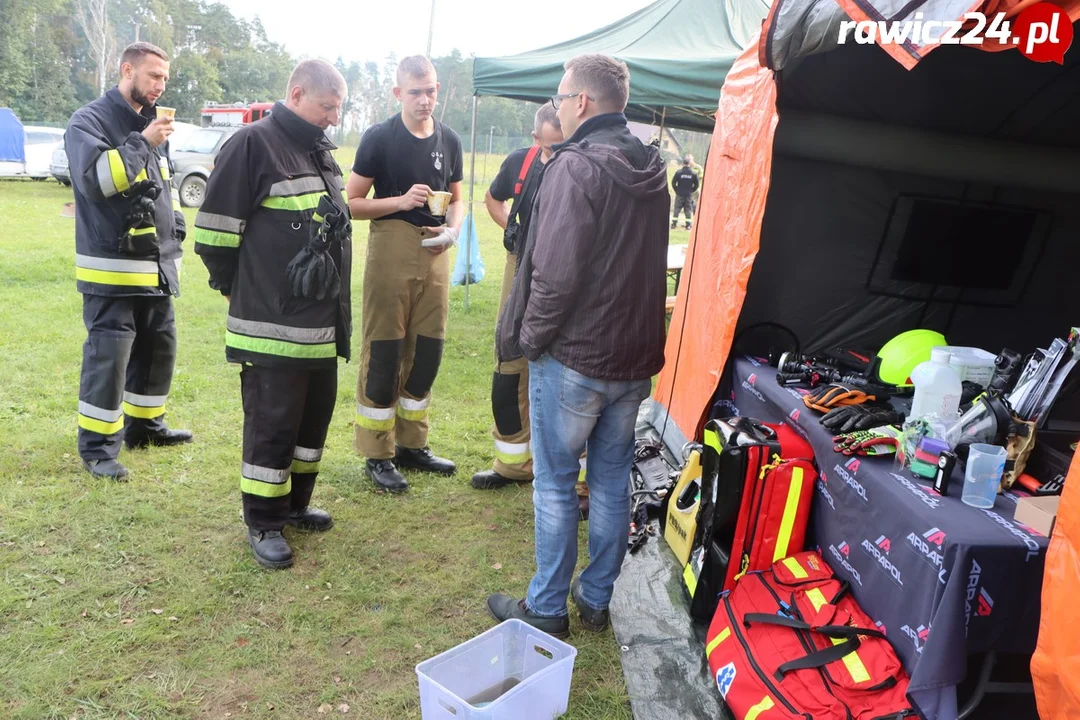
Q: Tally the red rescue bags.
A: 2